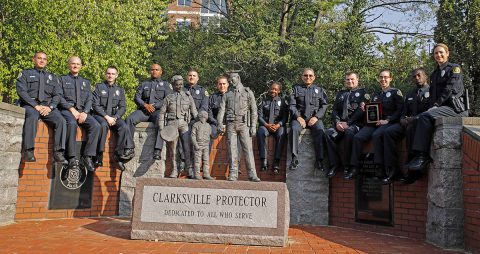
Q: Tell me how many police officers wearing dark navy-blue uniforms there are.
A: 12